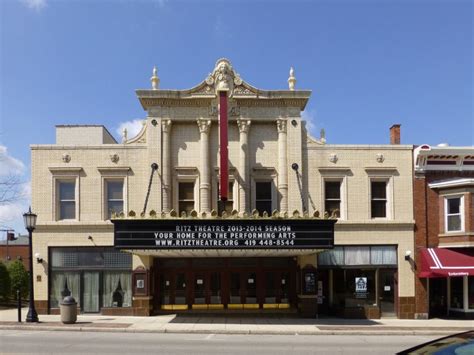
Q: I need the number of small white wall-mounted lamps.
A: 2